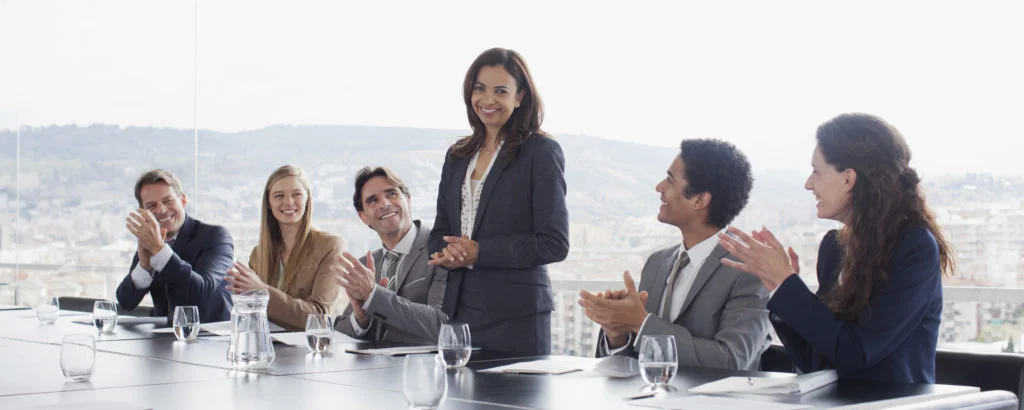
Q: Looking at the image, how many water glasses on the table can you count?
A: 8